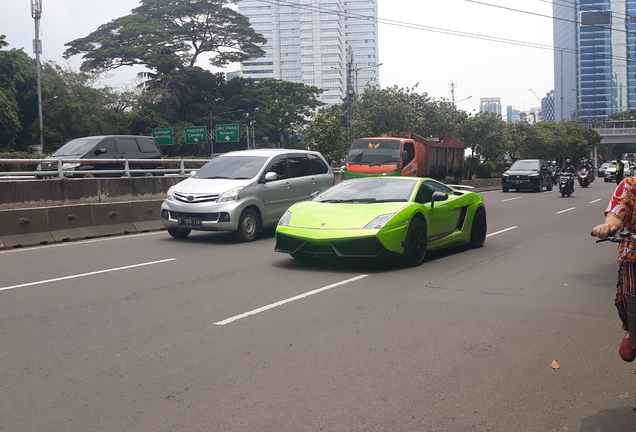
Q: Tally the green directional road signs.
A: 3